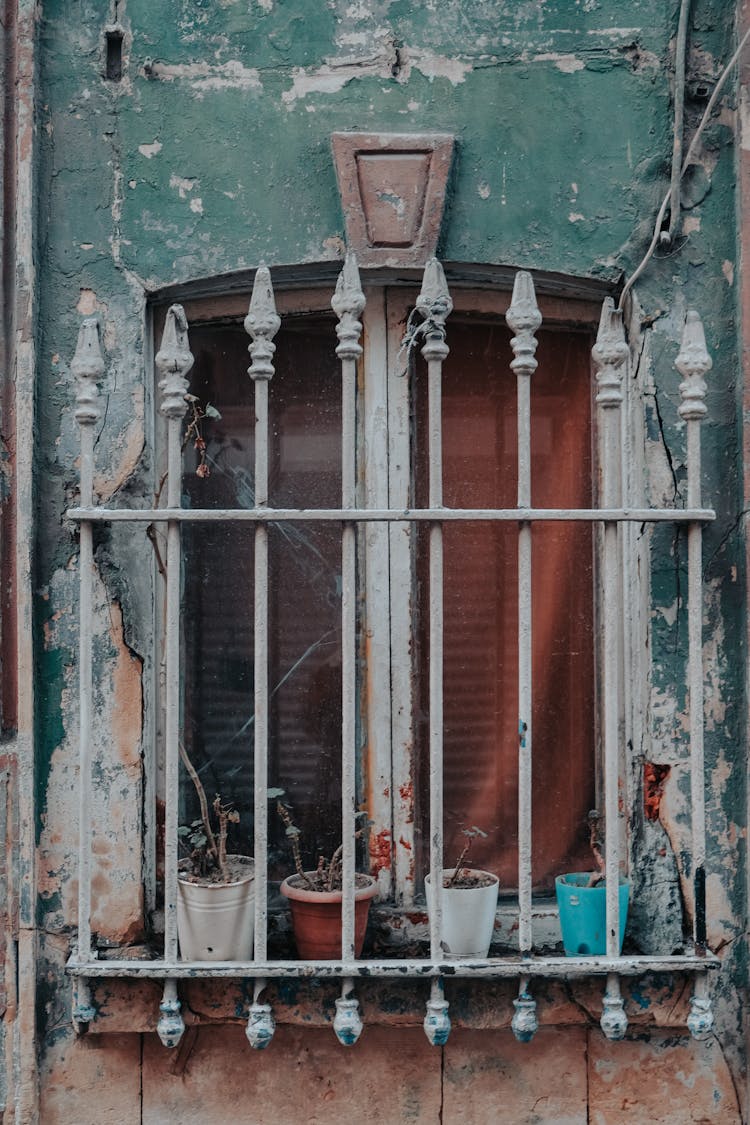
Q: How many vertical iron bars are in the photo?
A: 8